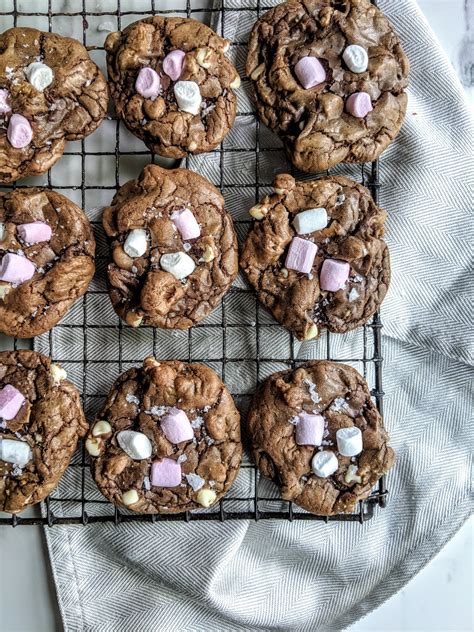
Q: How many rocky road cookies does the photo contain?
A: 9